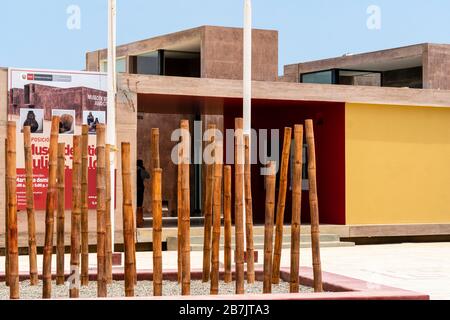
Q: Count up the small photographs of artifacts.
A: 3